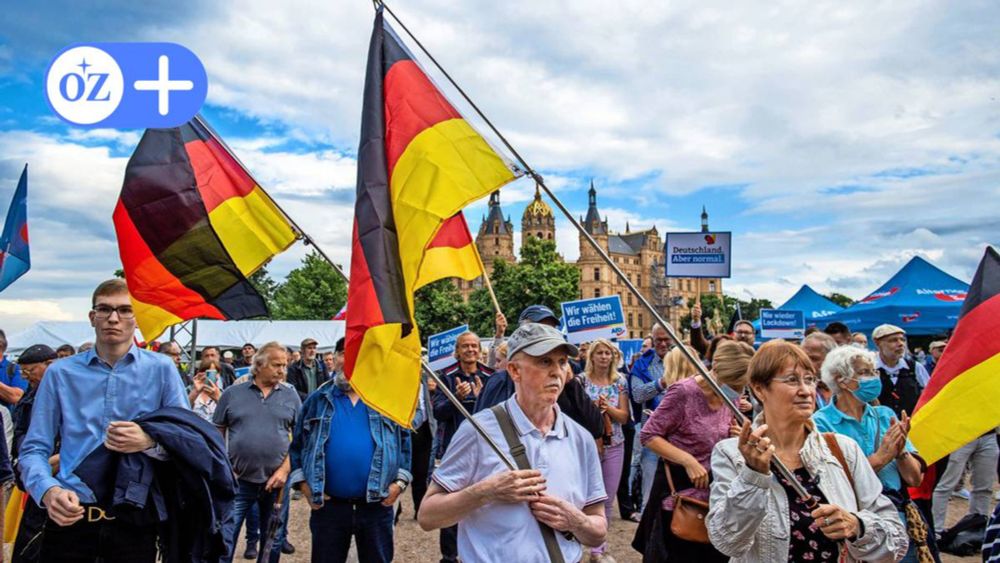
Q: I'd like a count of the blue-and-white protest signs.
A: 4